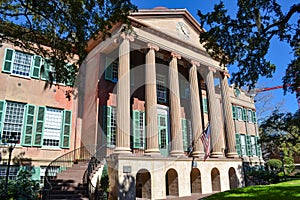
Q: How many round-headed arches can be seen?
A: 5